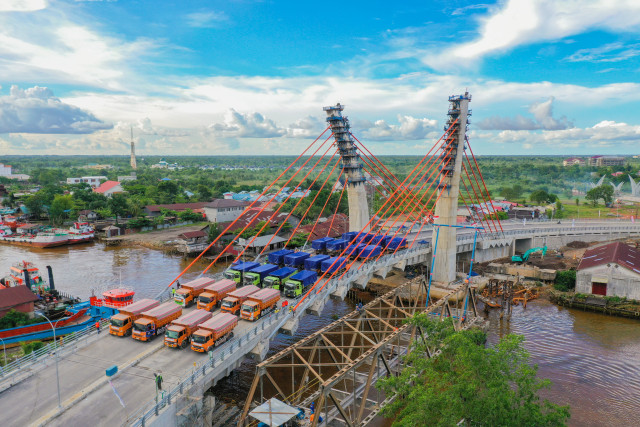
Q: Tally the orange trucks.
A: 8